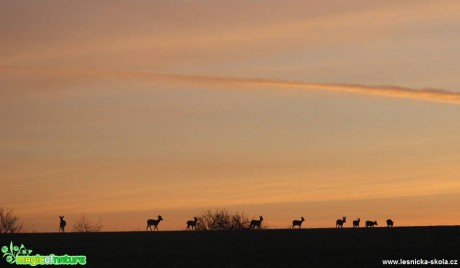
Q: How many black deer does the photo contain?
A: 9